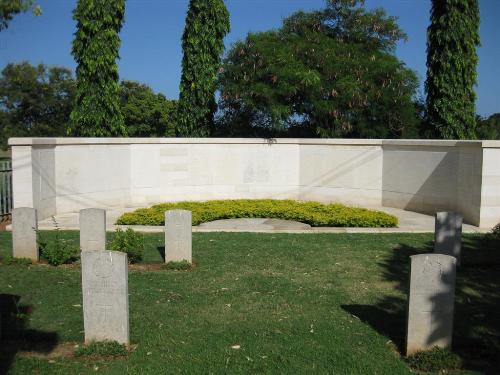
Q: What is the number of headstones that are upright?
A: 6